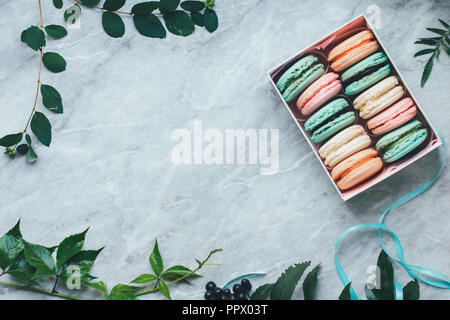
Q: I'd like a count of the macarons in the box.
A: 10